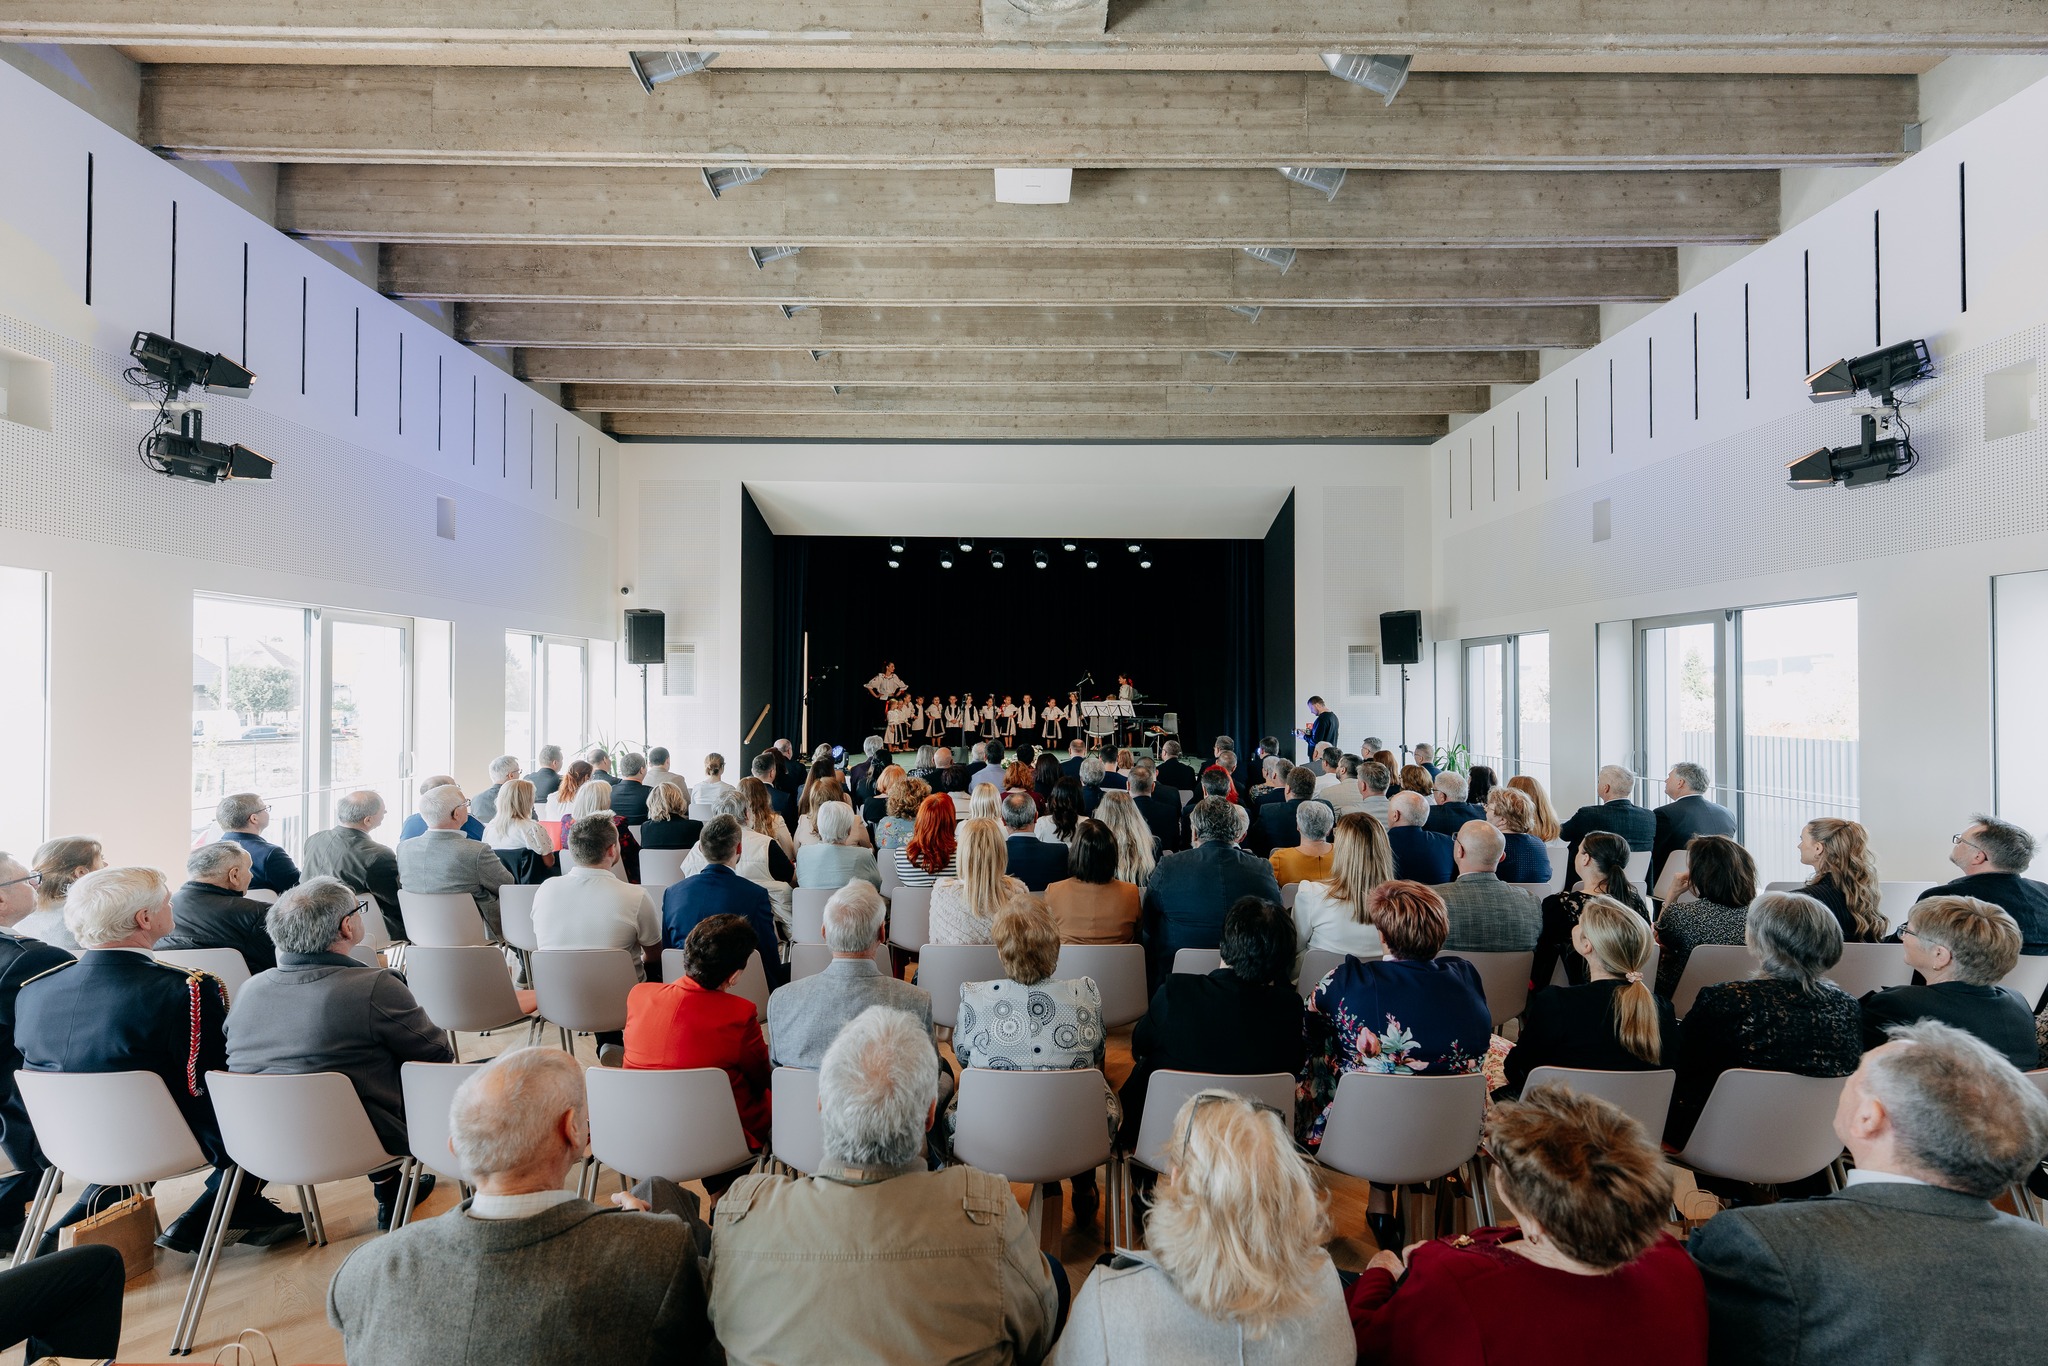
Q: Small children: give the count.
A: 12